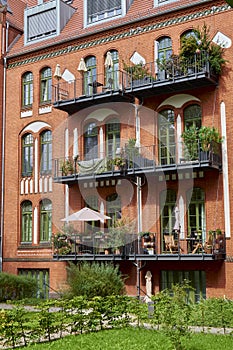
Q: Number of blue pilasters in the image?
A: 0